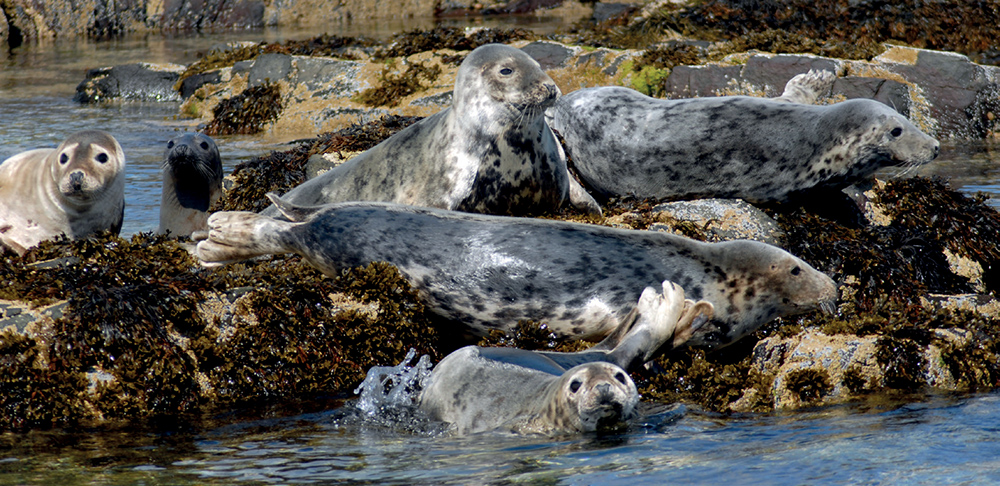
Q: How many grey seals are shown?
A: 6